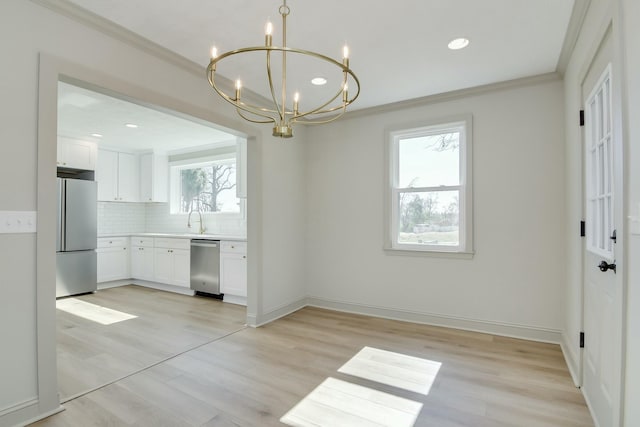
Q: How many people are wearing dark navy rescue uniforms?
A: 0